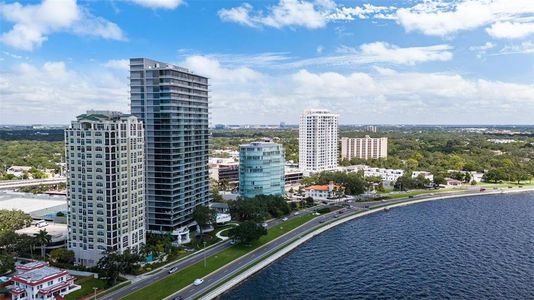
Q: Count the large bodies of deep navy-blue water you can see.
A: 1